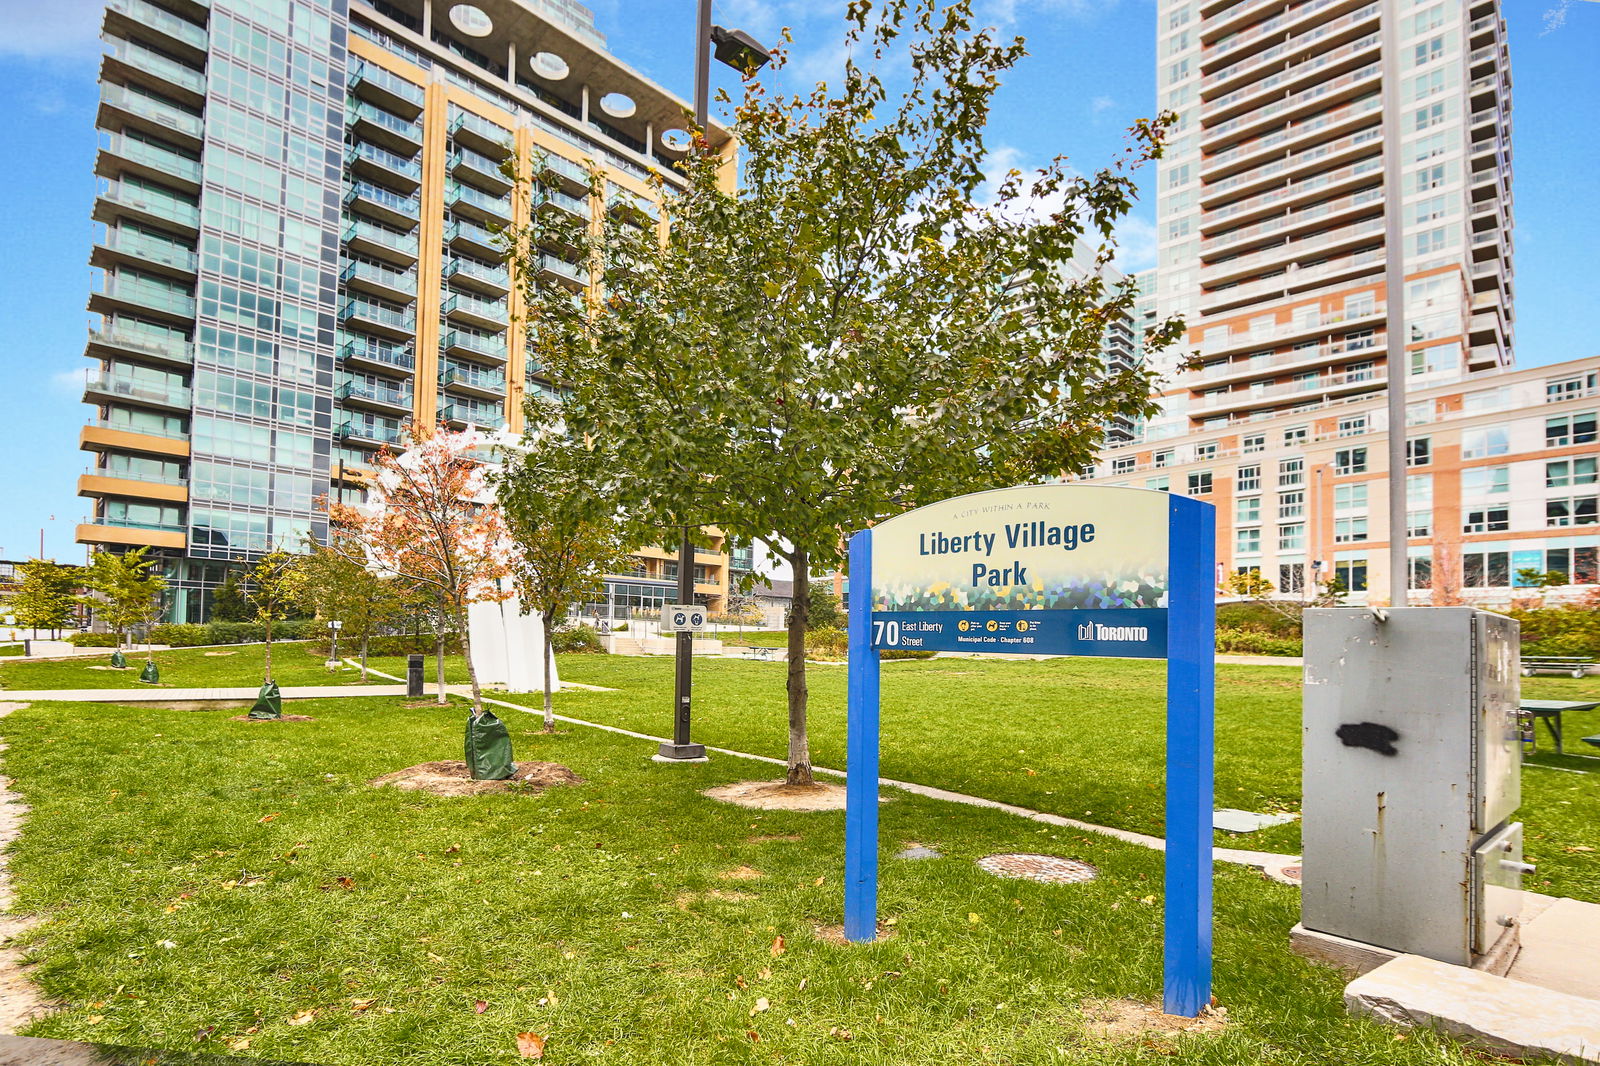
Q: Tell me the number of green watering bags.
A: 4